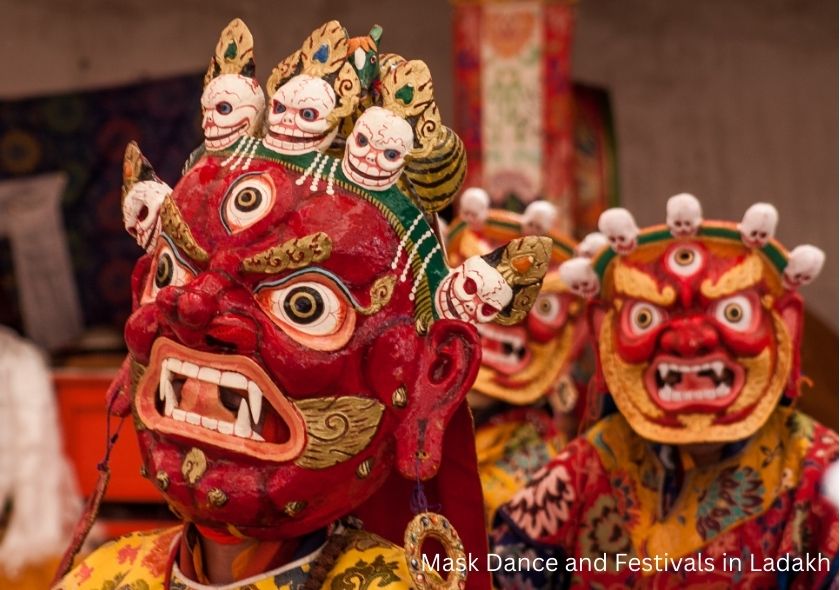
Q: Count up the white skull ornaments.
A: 13